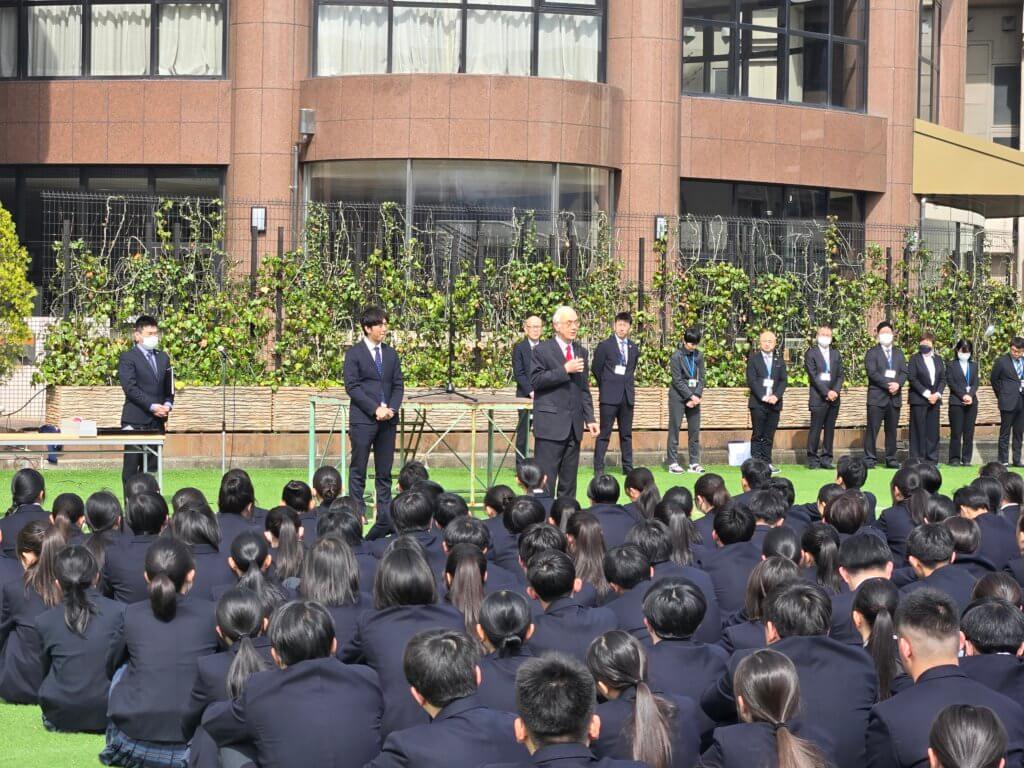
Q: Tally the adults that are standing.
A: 12